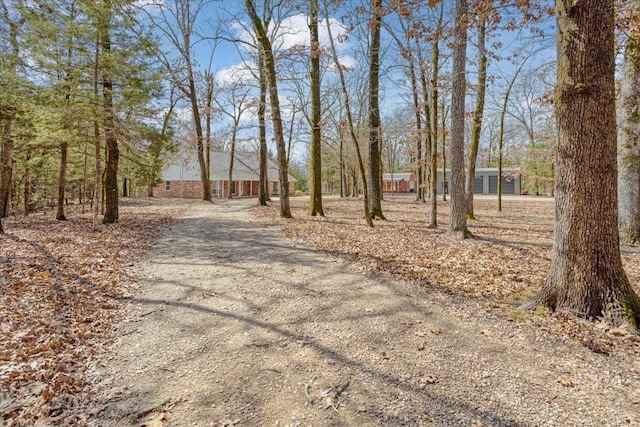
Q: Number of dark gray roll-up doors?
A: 2